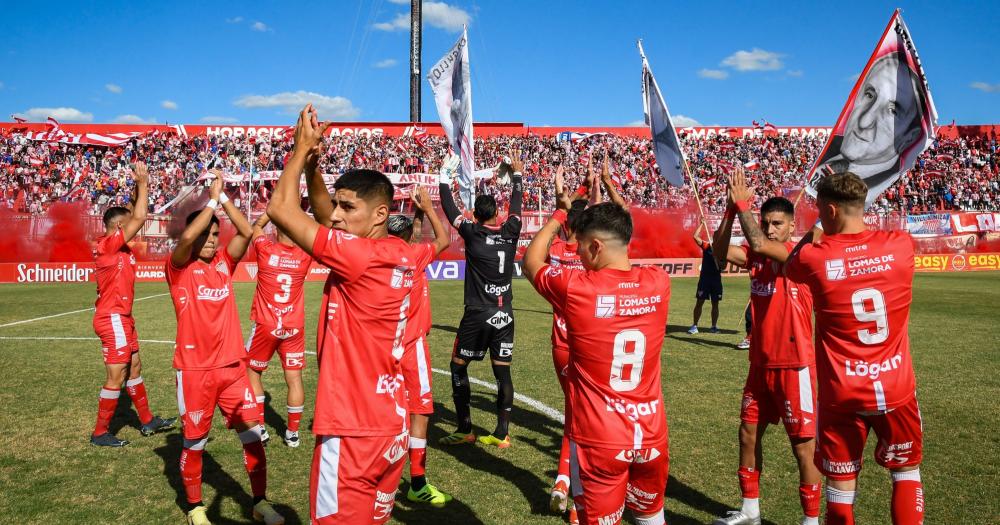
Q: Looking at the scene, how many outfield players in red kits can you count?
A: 9